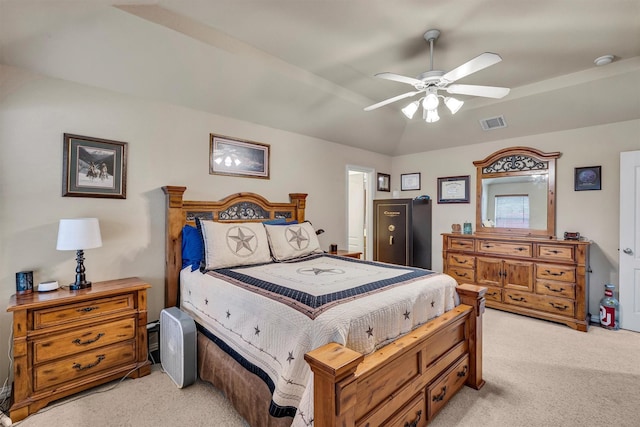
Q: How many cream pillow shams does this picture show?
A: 2